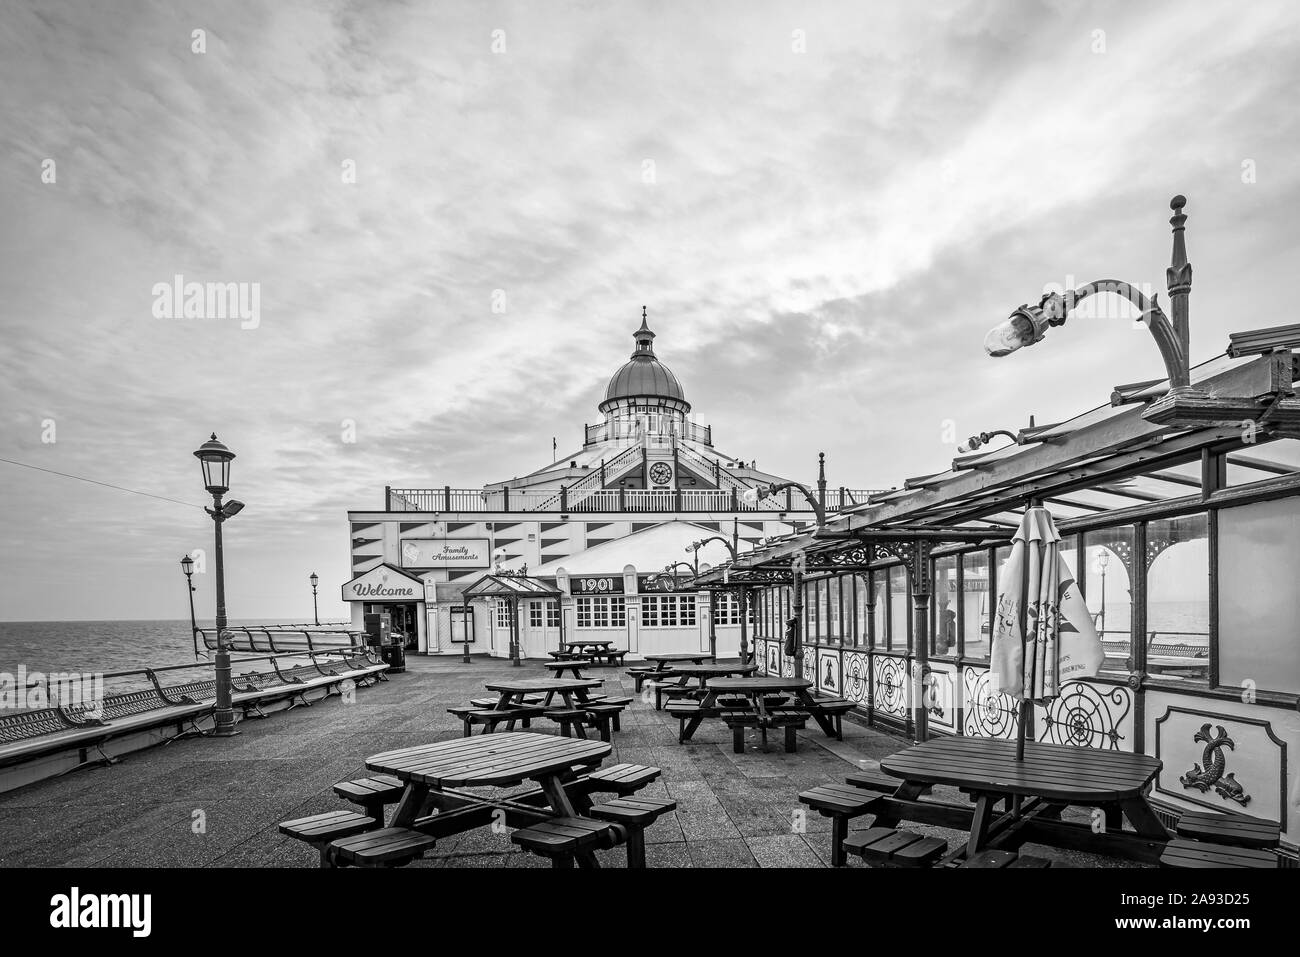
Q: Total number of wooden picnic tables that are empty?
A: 8